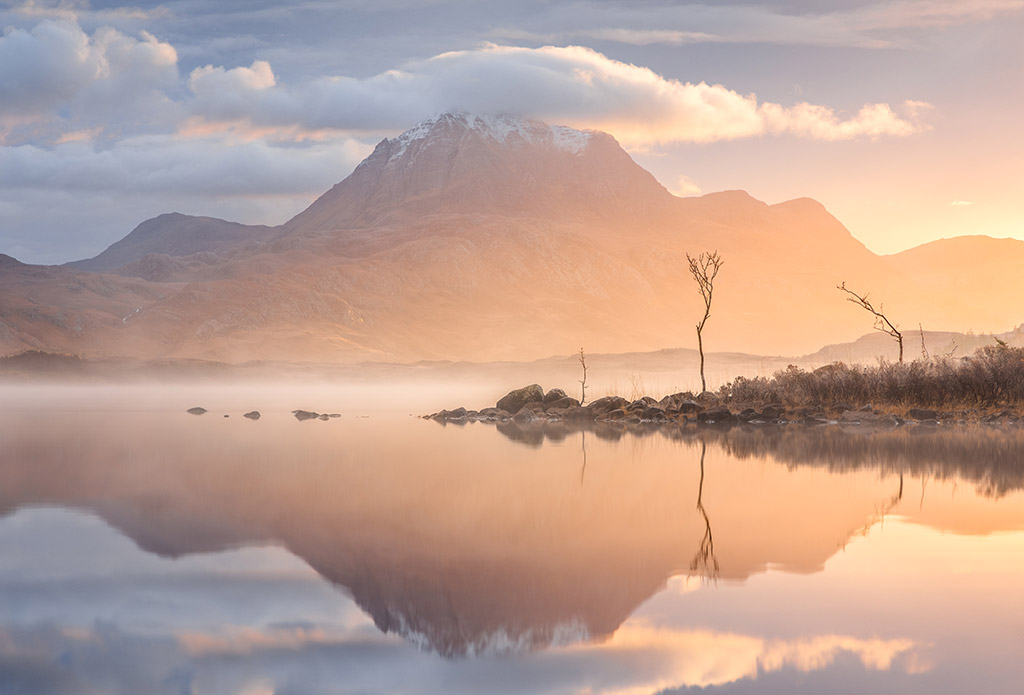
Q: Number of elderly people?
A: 0